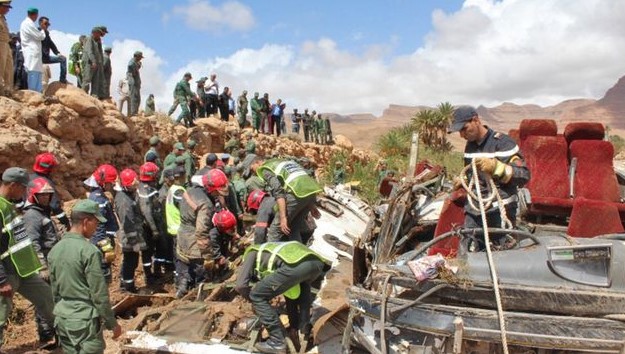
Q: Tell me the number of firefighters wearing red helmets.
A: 8